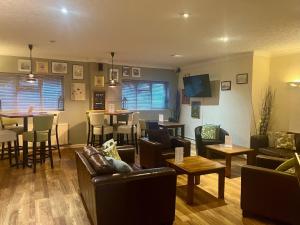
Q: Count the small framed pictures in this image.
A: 11